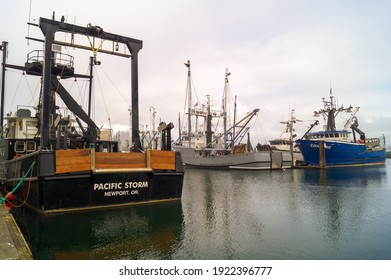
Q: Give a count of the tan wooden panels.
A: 3